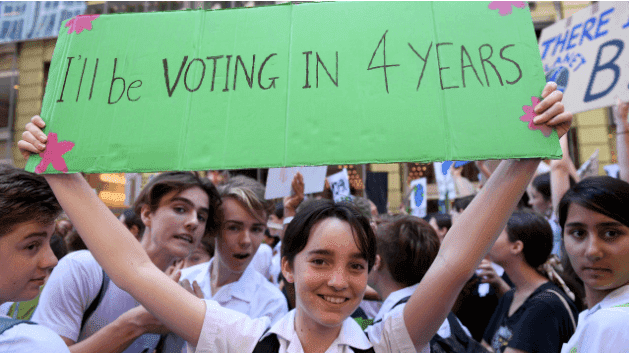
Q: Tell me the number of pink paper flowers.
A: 4